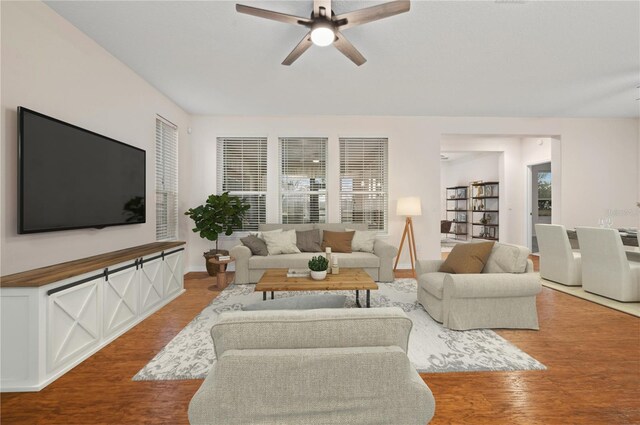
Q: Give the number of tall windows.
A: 4